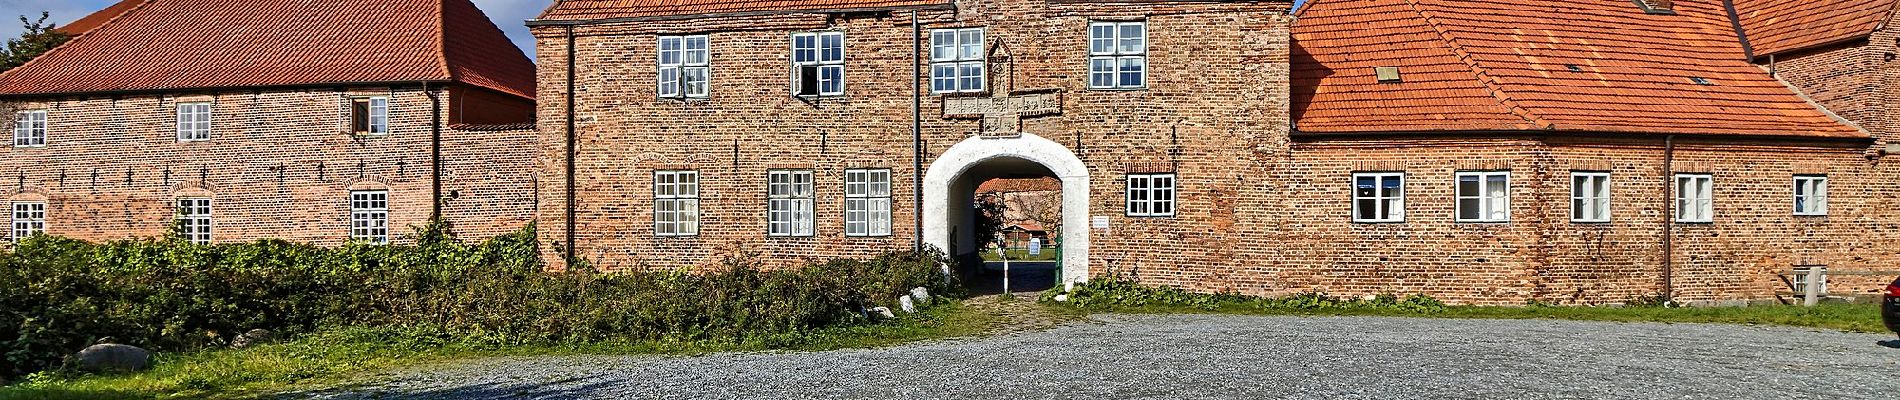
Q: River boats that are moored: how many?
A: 0